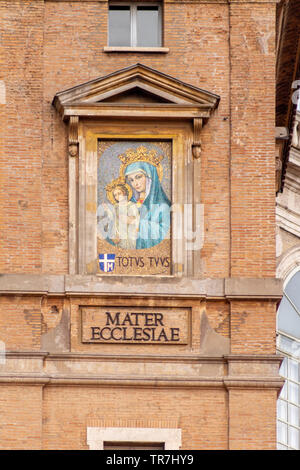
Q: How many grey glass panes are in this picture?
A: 2